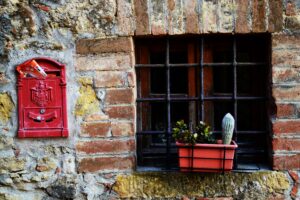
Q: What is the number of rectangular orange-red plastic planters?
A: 1